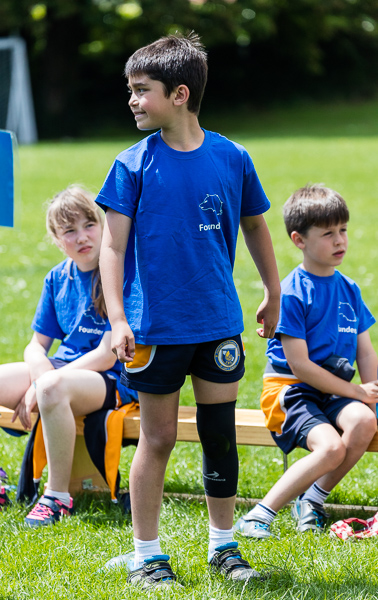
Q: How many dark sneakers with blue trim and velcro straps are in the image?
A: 2